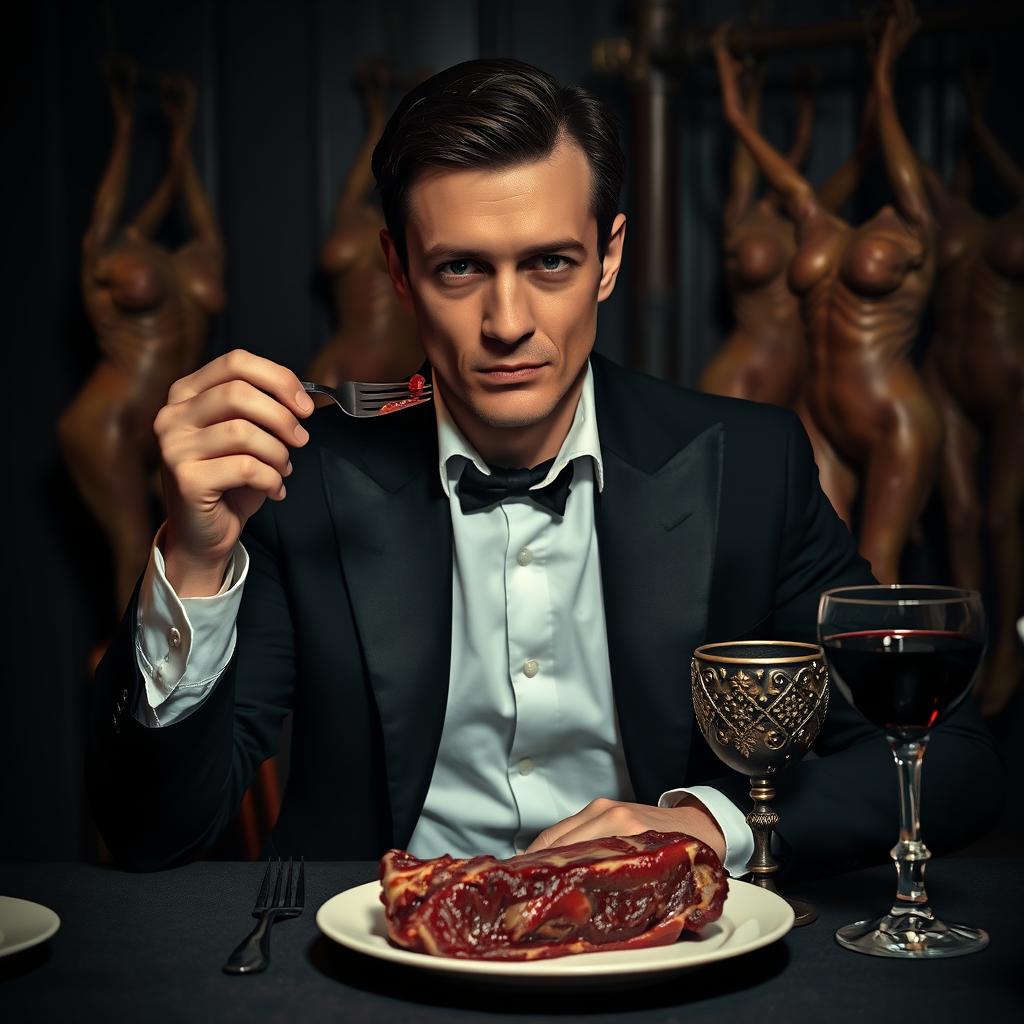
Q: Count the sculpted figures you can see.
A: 5